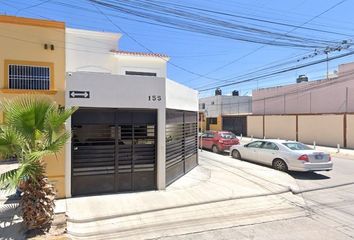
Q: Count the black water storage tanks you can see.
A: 3